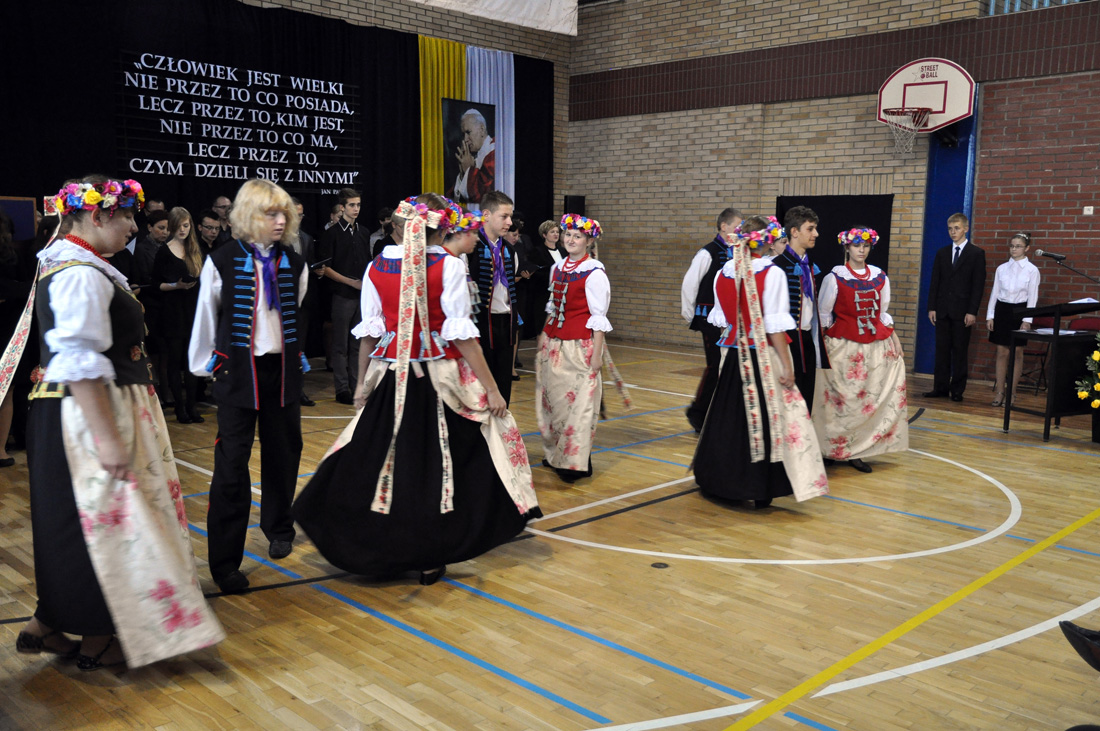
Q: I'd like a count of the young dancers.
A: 11